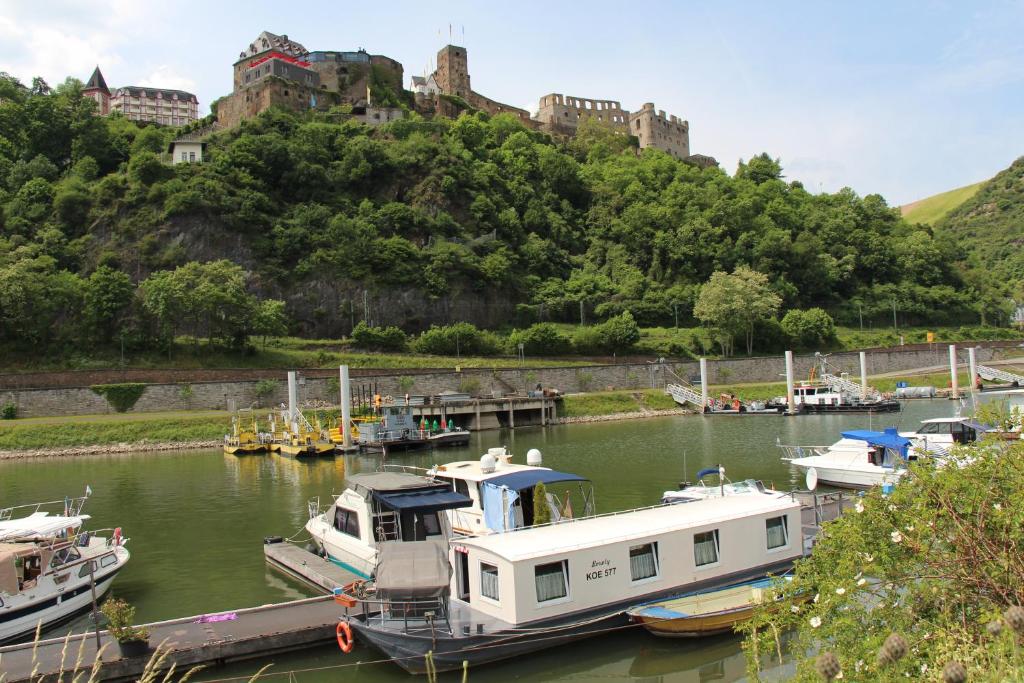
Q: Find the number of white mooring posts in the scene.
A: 7